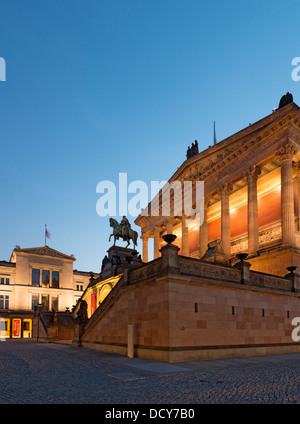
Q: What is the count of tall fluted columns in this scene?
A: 8